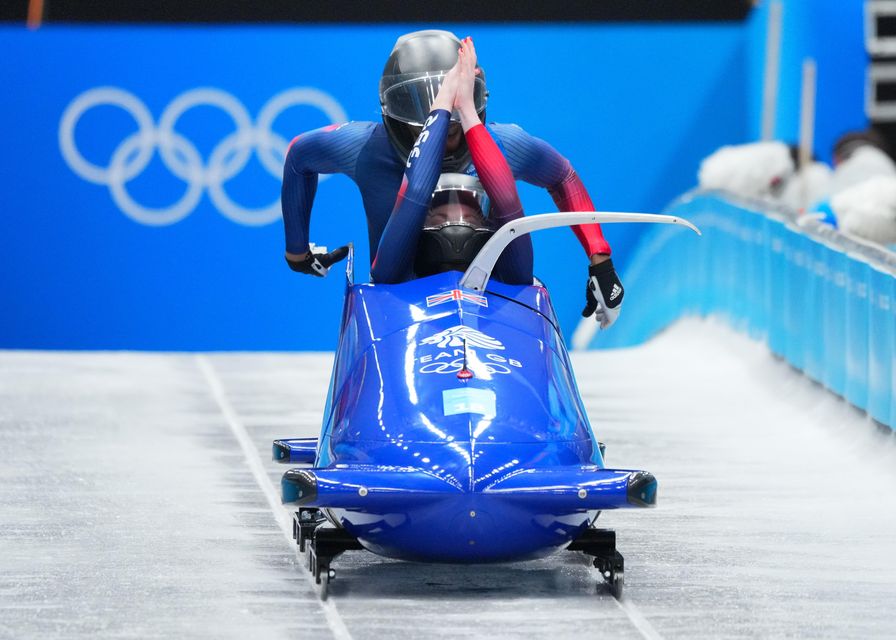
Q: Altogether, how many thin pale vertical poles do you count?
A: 2